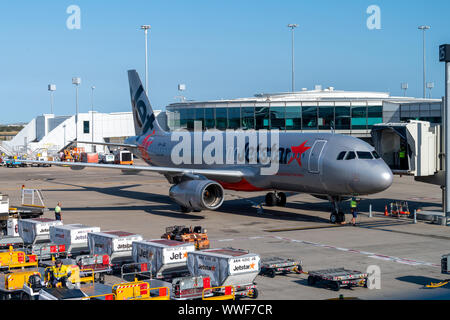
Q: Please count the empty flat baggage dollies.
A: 2